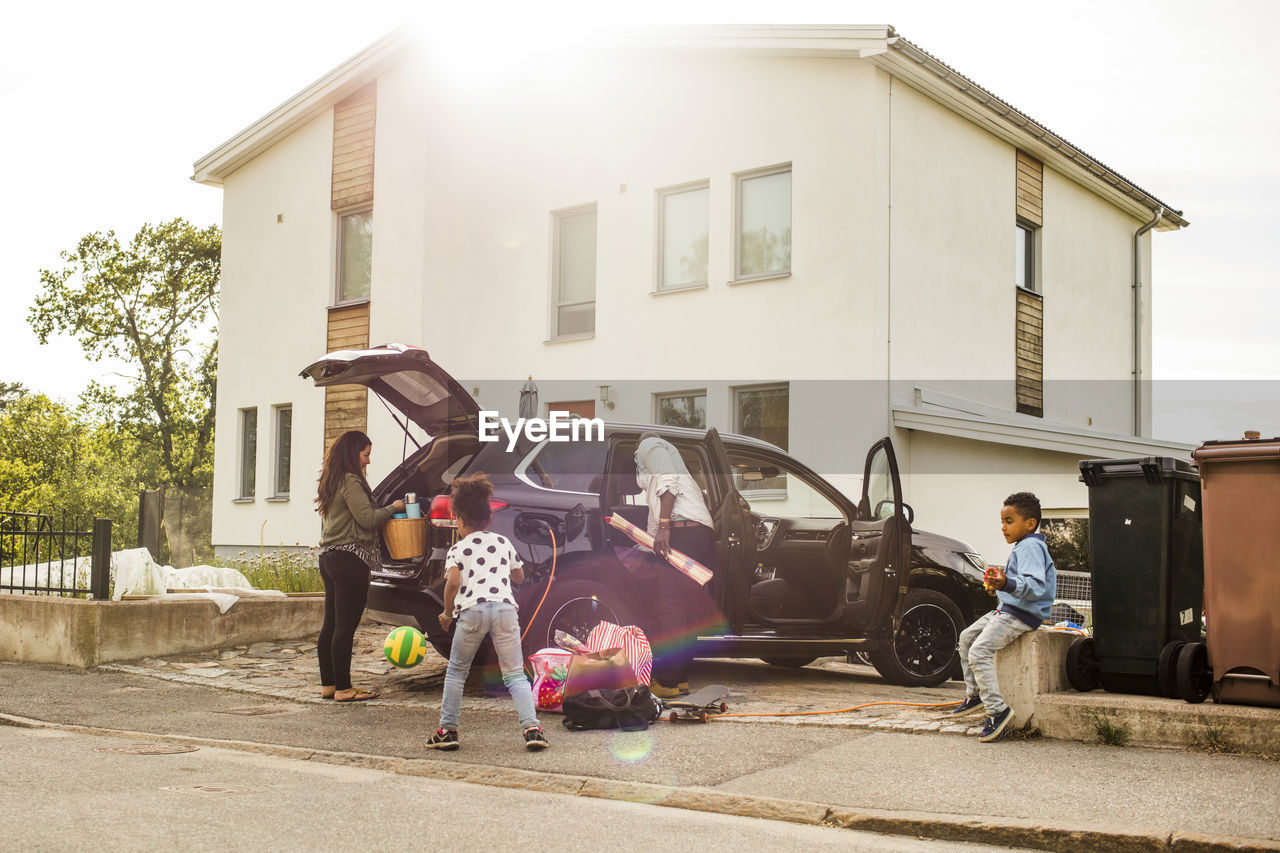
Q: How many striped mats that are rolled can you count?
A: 1